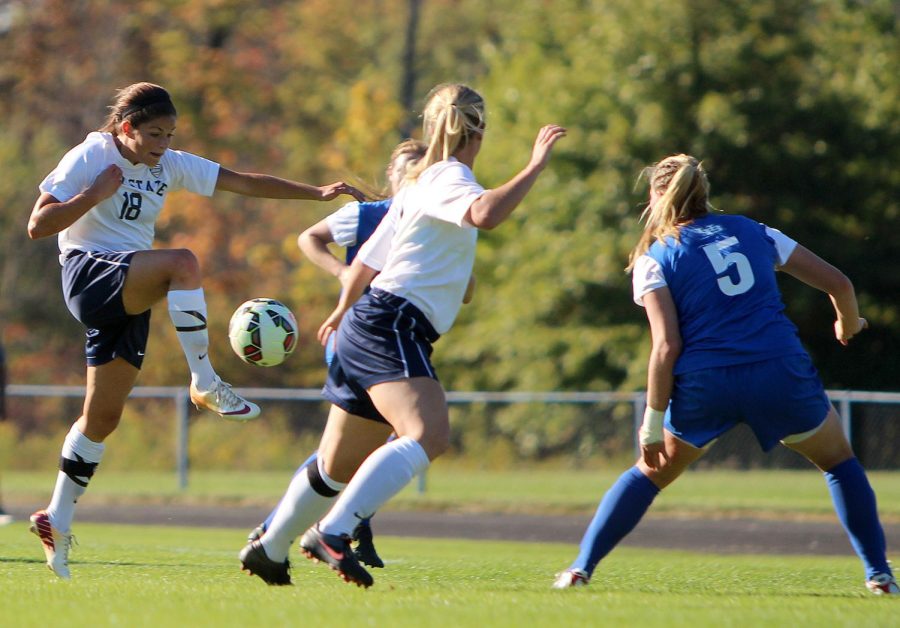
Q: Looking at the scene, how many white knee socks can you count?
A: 4